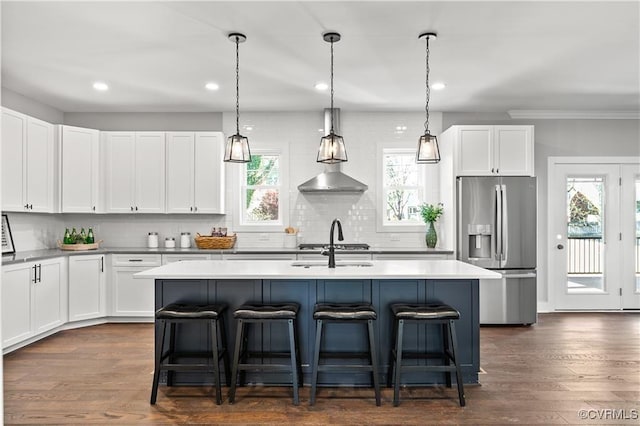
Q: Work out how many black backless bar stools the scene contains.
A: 4